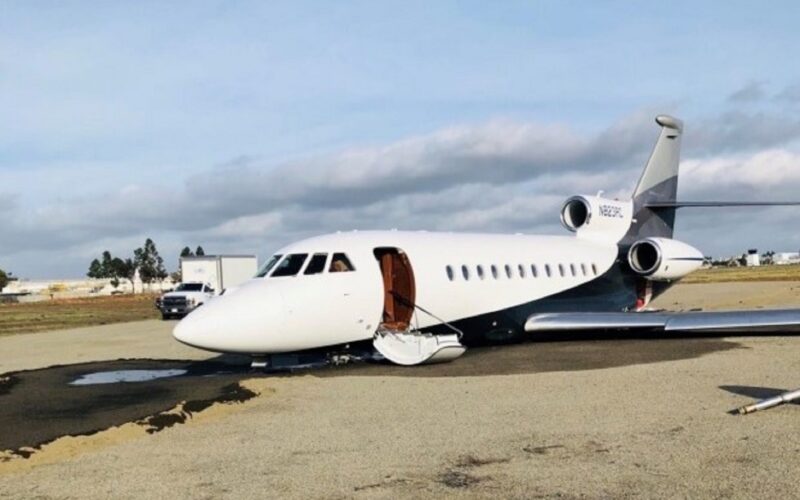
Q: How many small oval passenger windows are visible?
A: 12